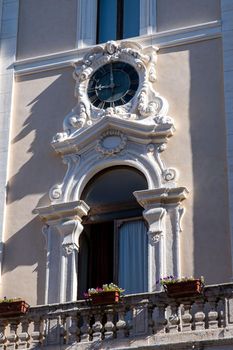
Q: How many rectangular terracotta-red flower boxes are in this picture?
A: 3